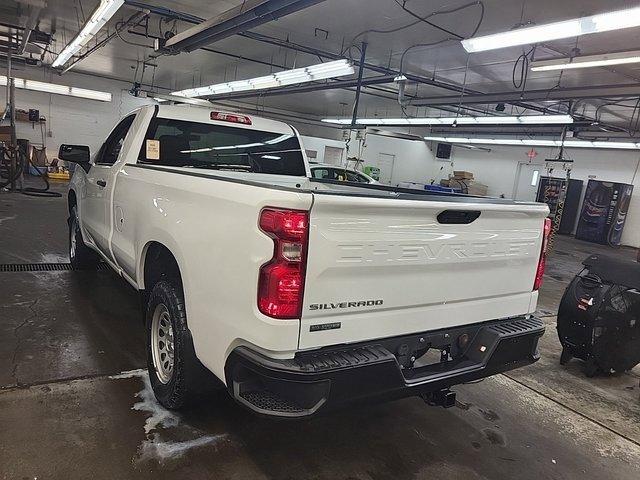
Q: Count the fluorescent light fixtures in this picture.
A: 7